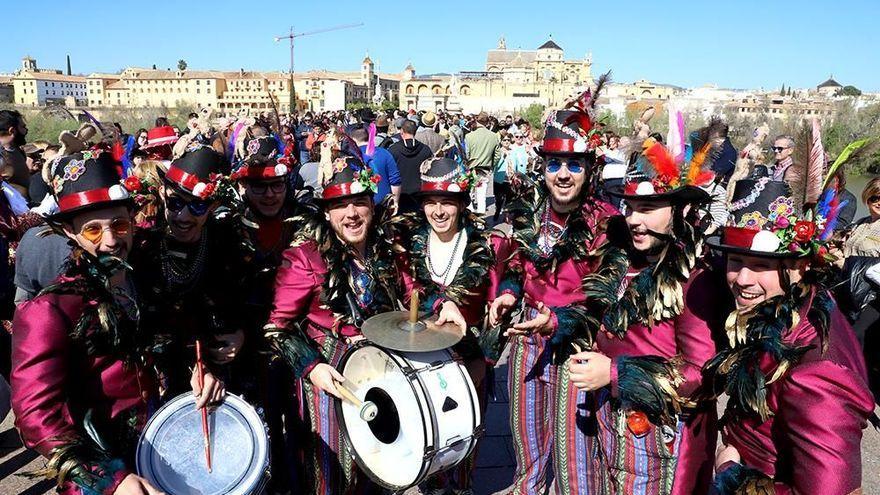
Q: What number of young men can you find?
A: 8